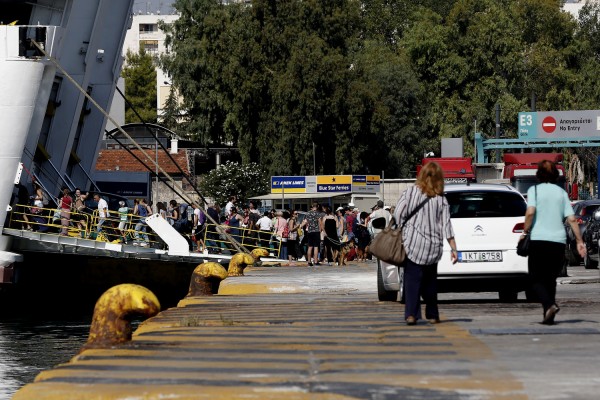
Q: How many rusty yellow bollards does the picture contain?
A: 4